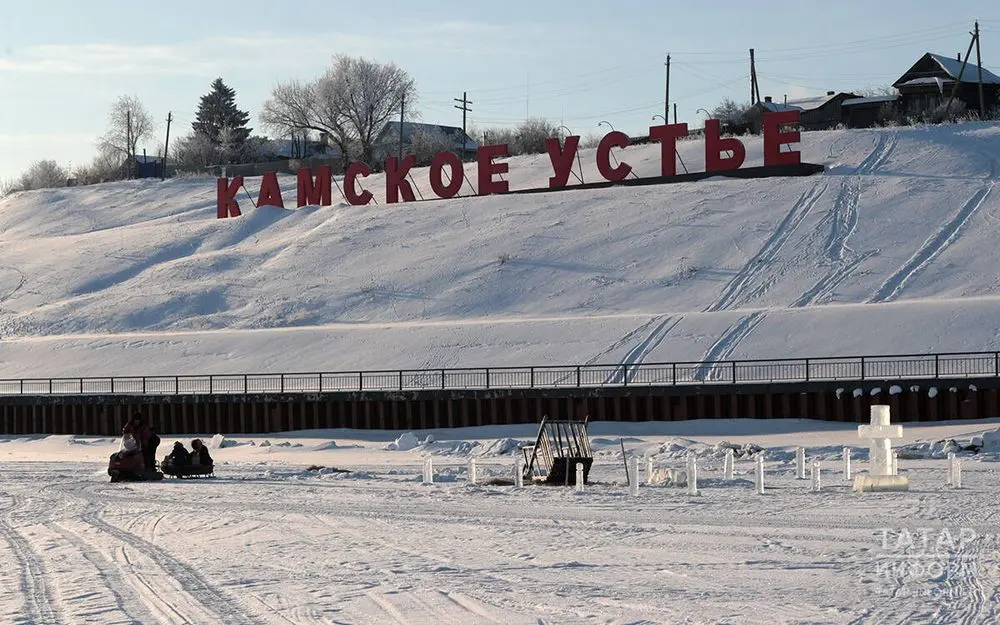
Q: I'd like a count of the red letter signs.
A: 12